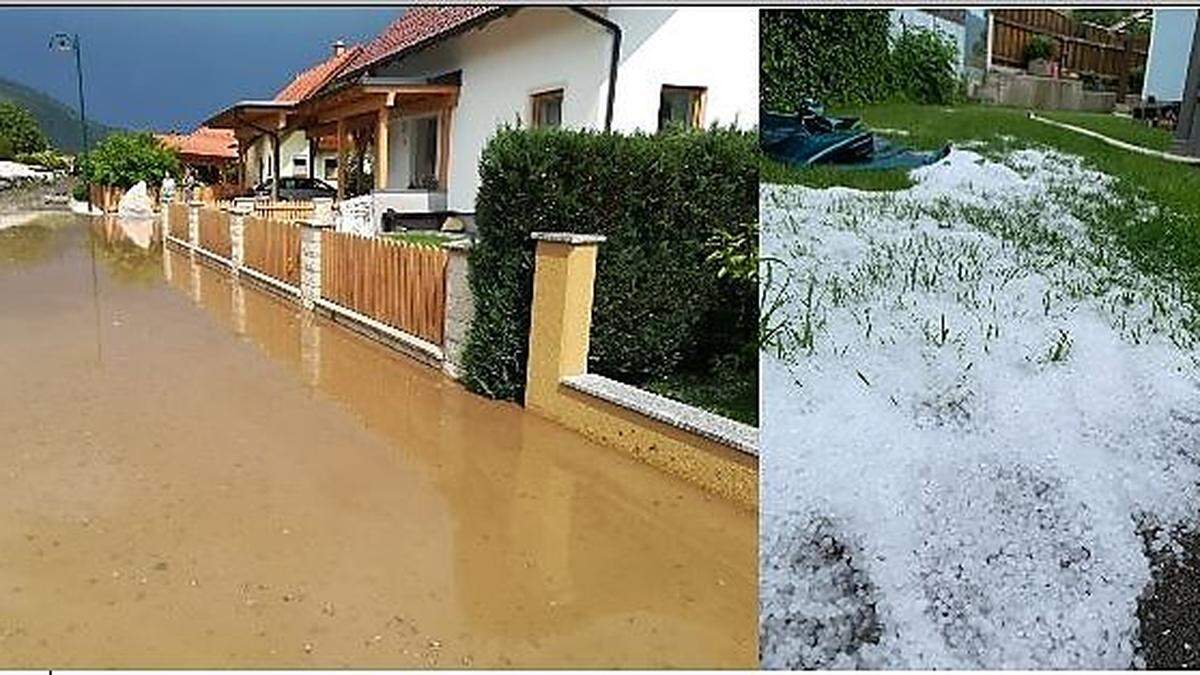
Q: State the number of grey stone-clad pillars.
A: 5